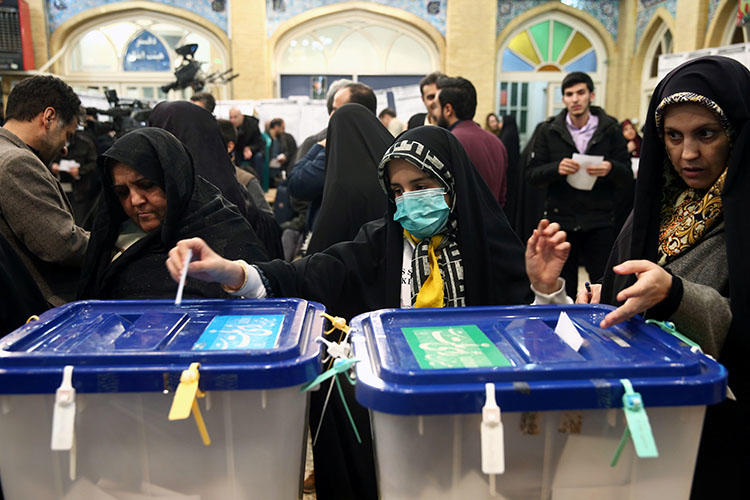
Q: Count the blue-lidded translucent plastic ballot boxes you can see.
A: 2